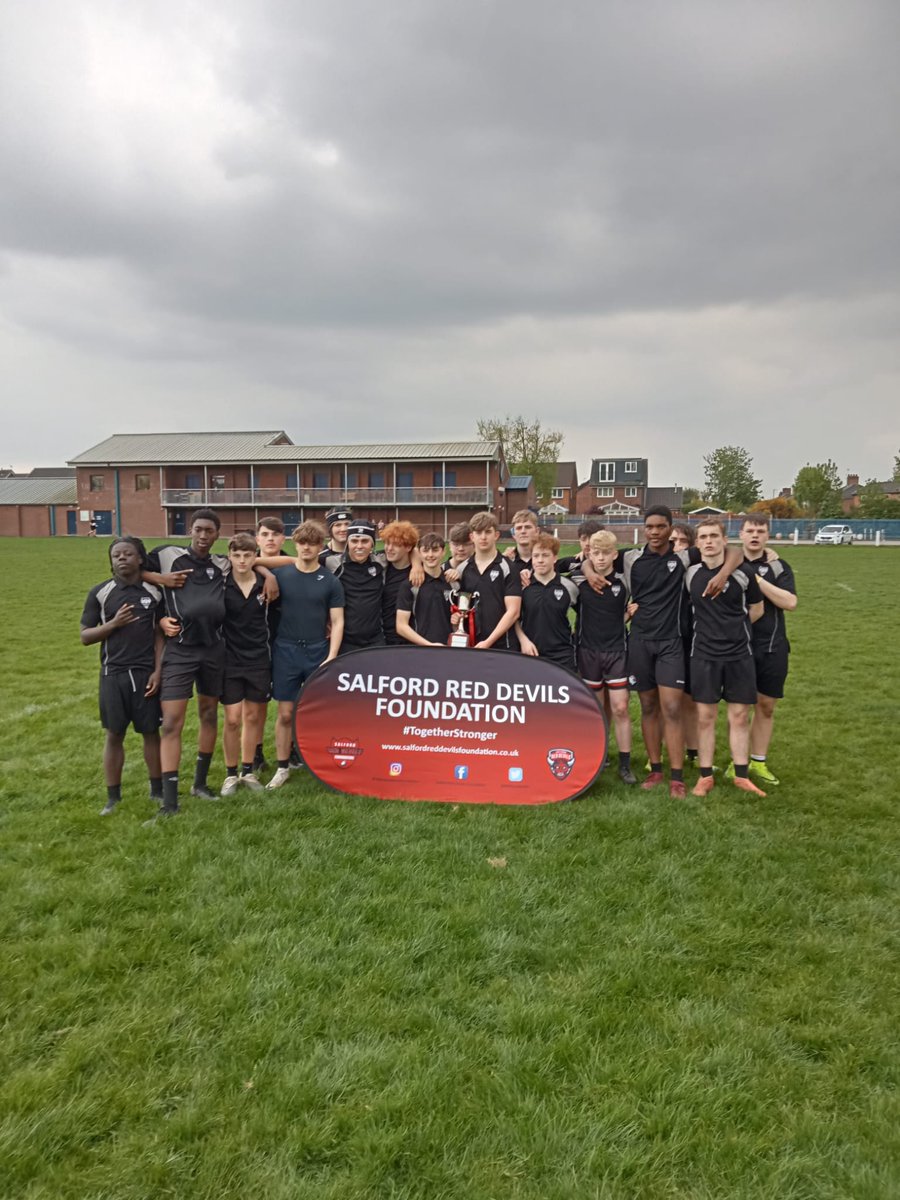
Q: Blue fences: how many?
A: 1